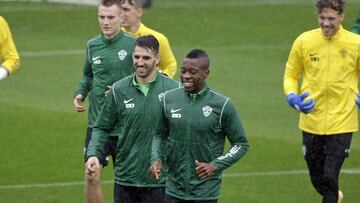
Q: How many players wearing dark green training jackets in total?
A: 3